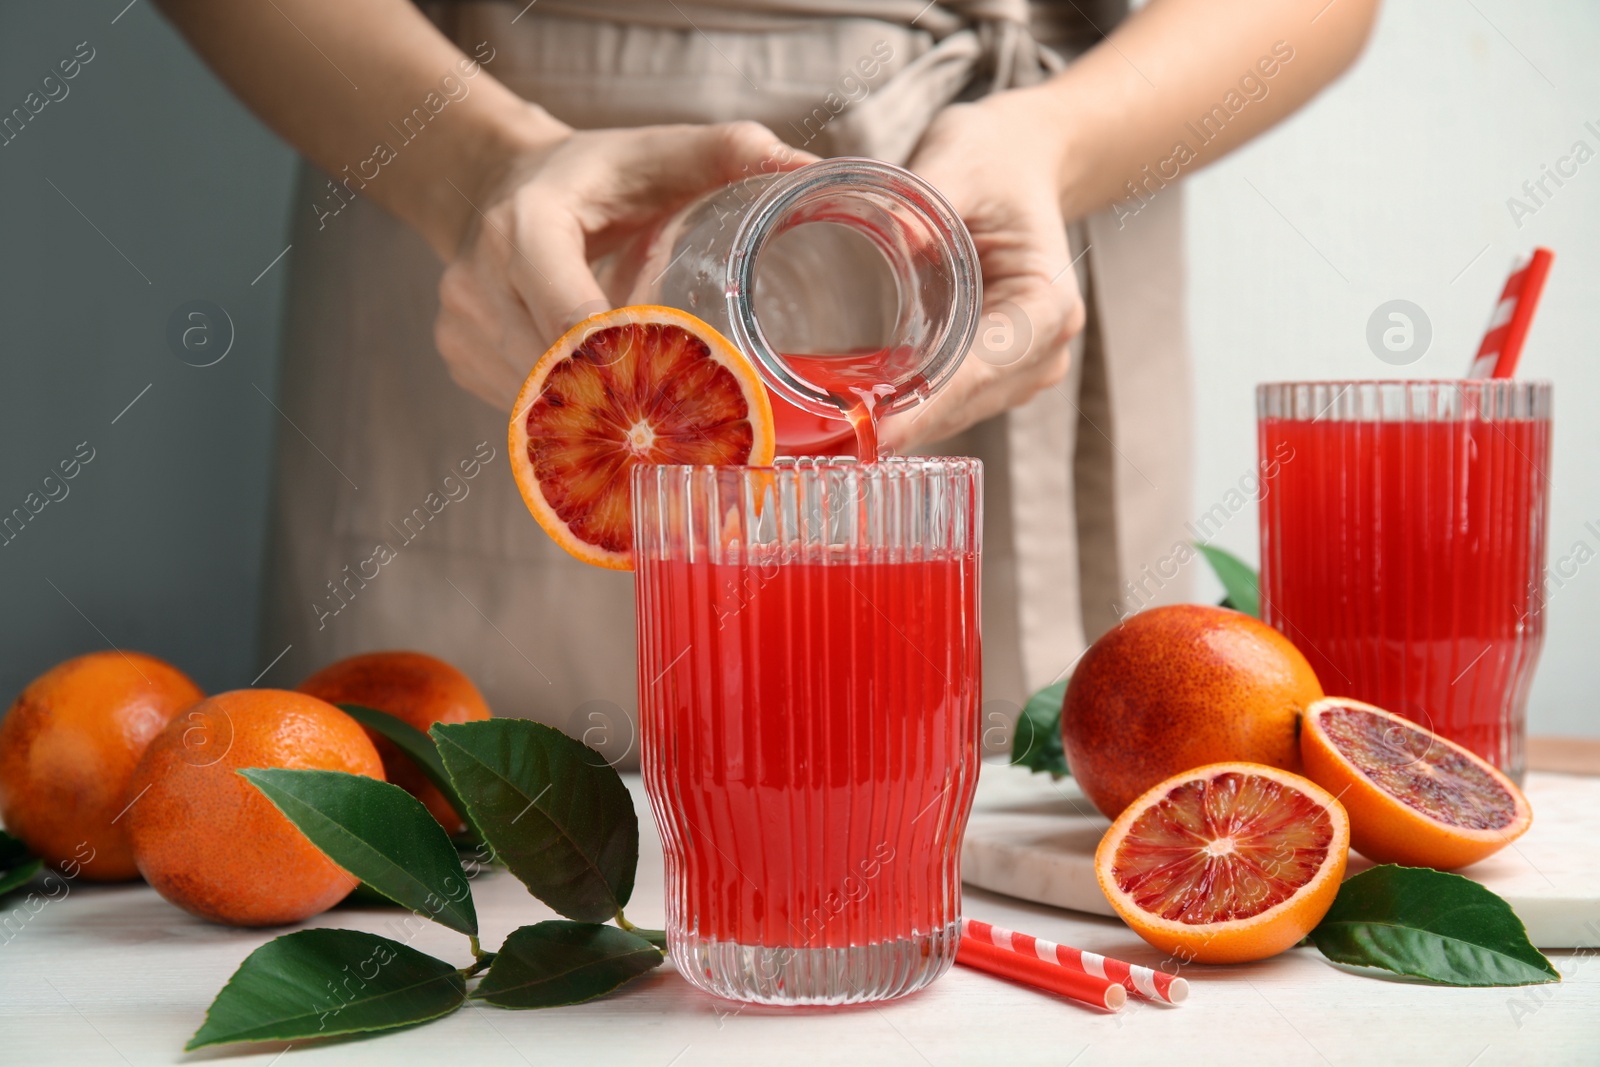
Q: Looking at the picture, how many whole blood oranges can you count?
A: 4